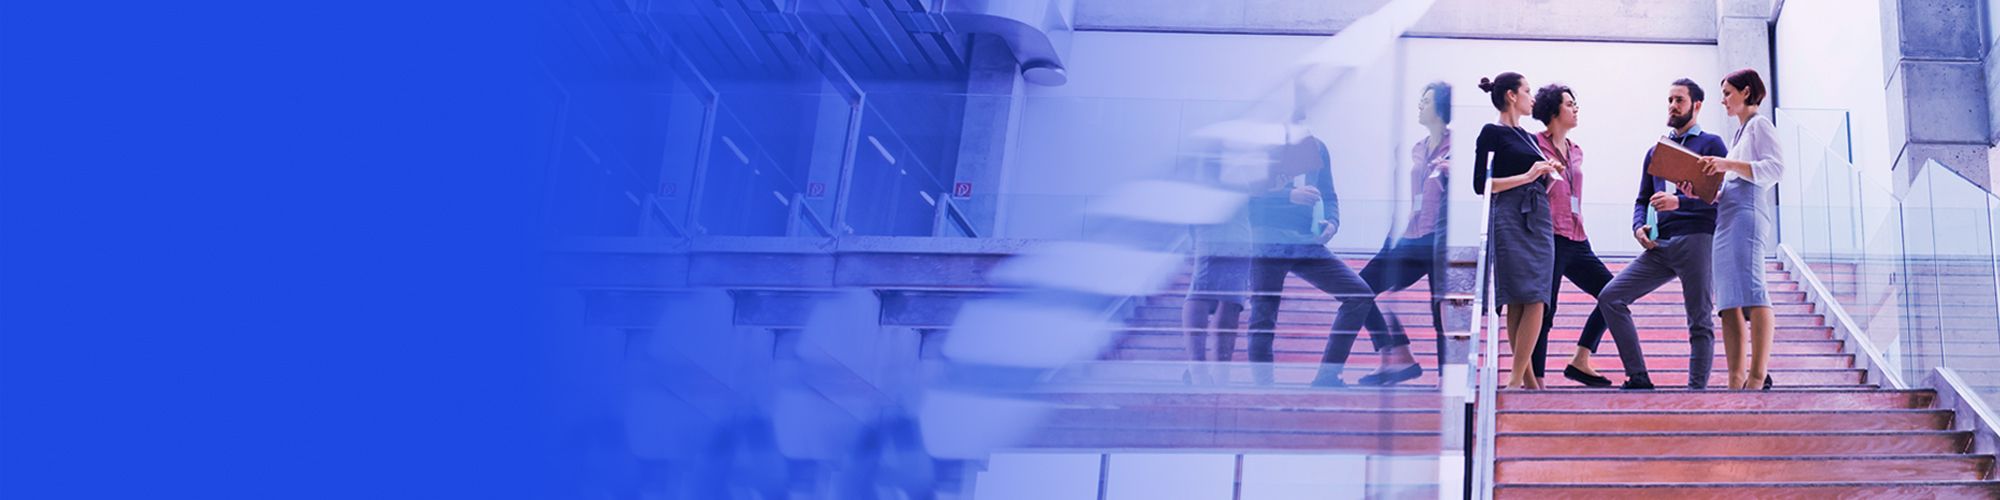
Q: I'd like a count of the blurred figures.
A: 3